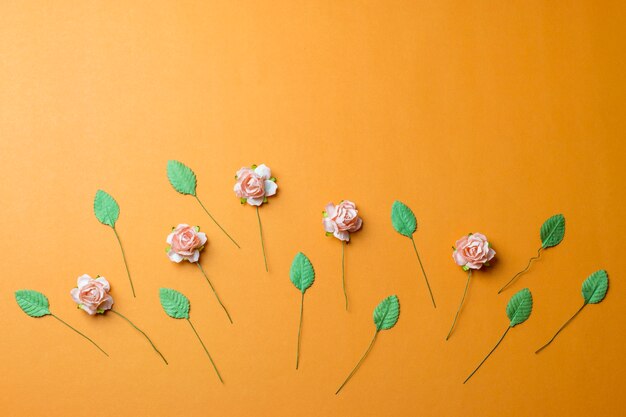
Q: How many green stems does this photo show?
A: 15